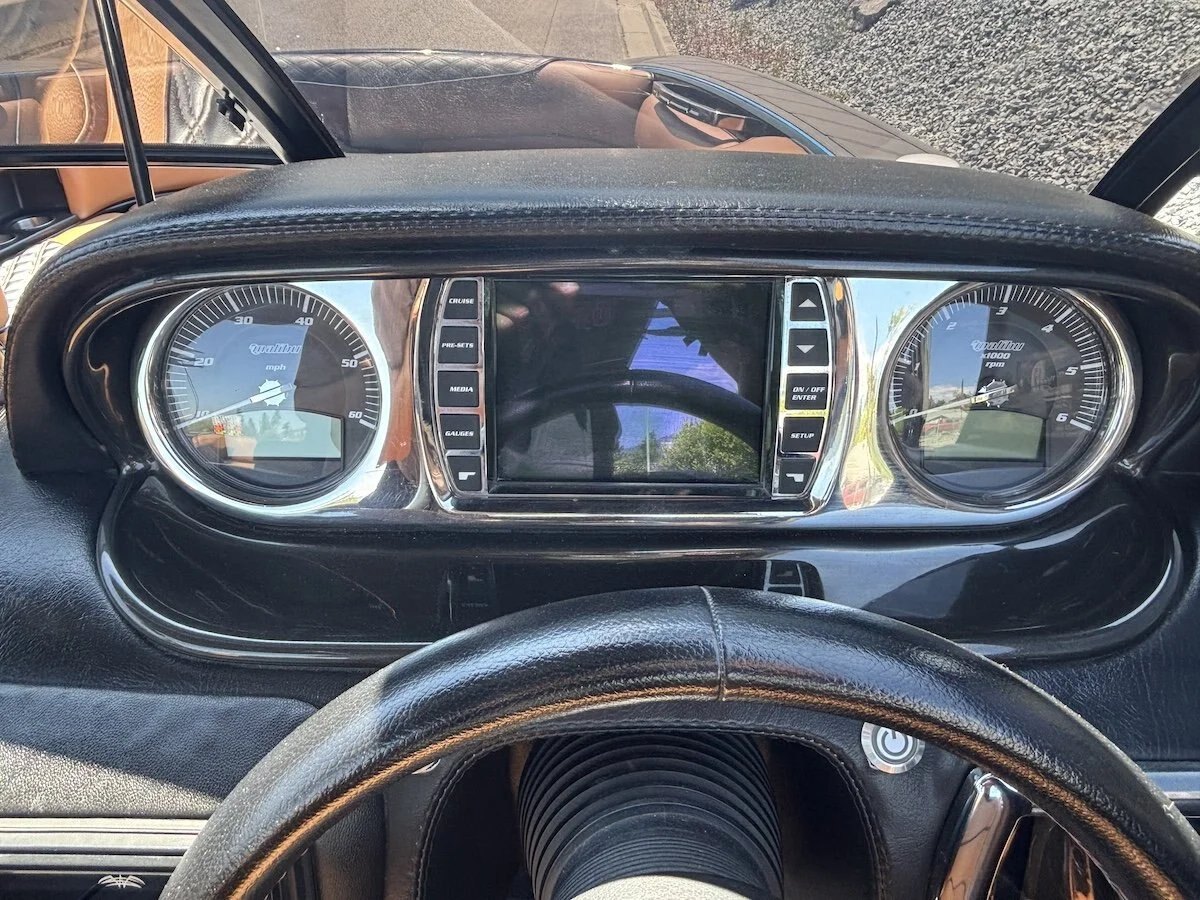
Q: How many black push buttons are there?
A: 10